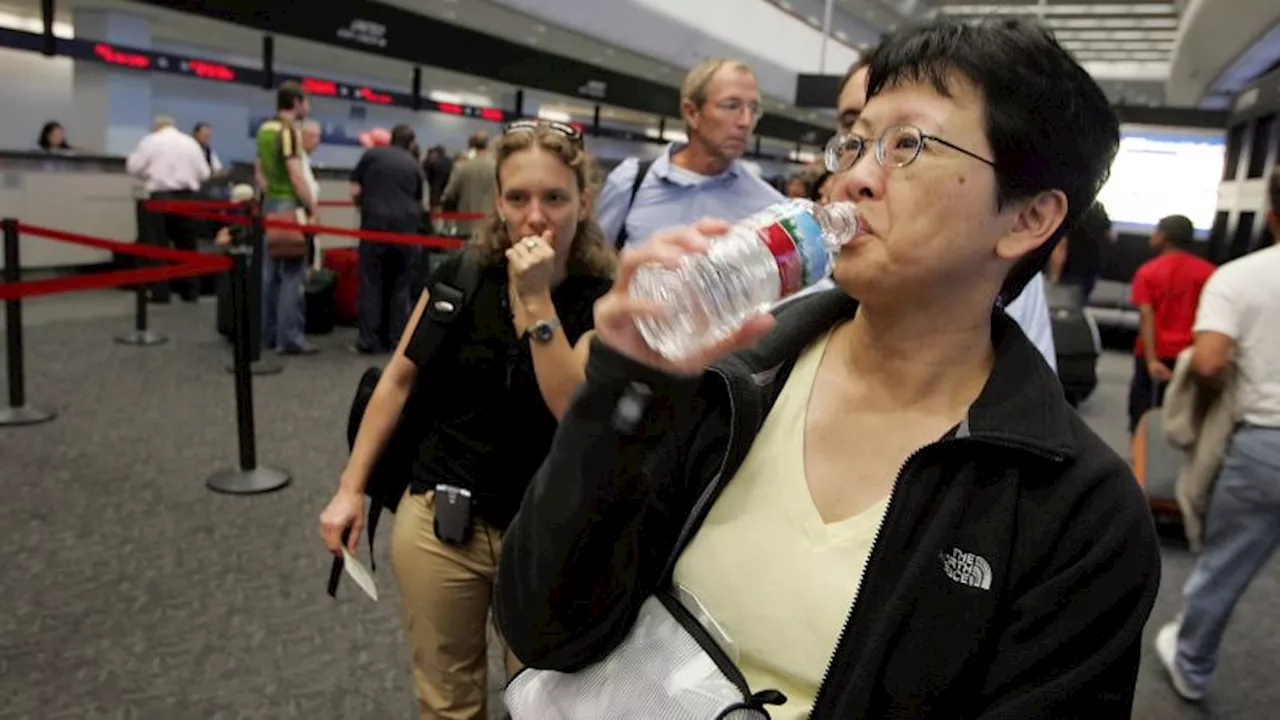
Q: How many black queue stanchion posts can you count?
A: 4